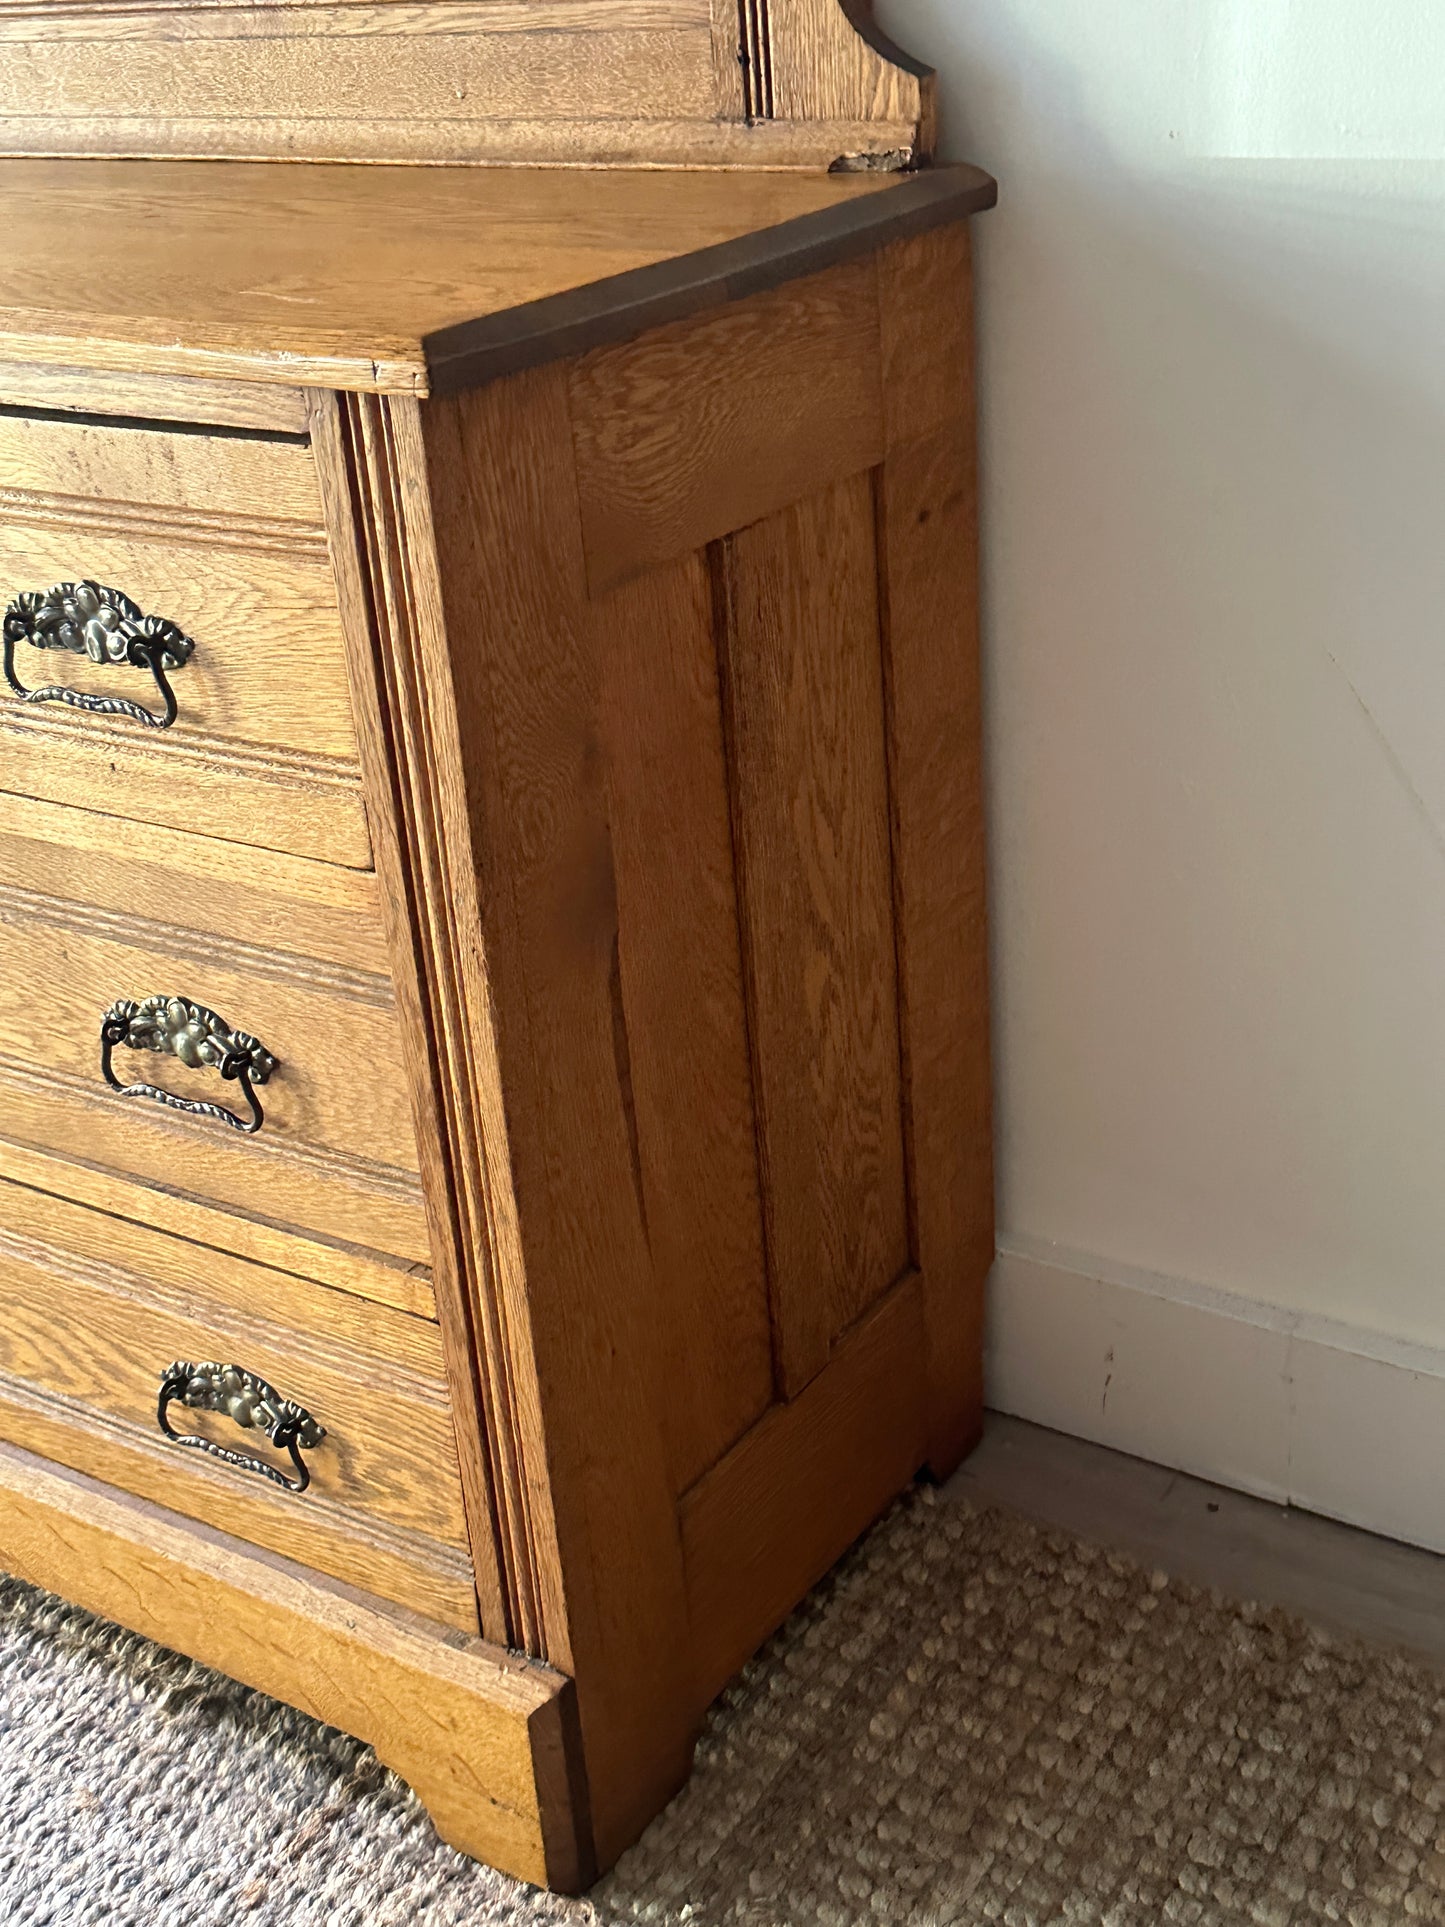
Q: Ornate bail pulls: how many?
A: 3